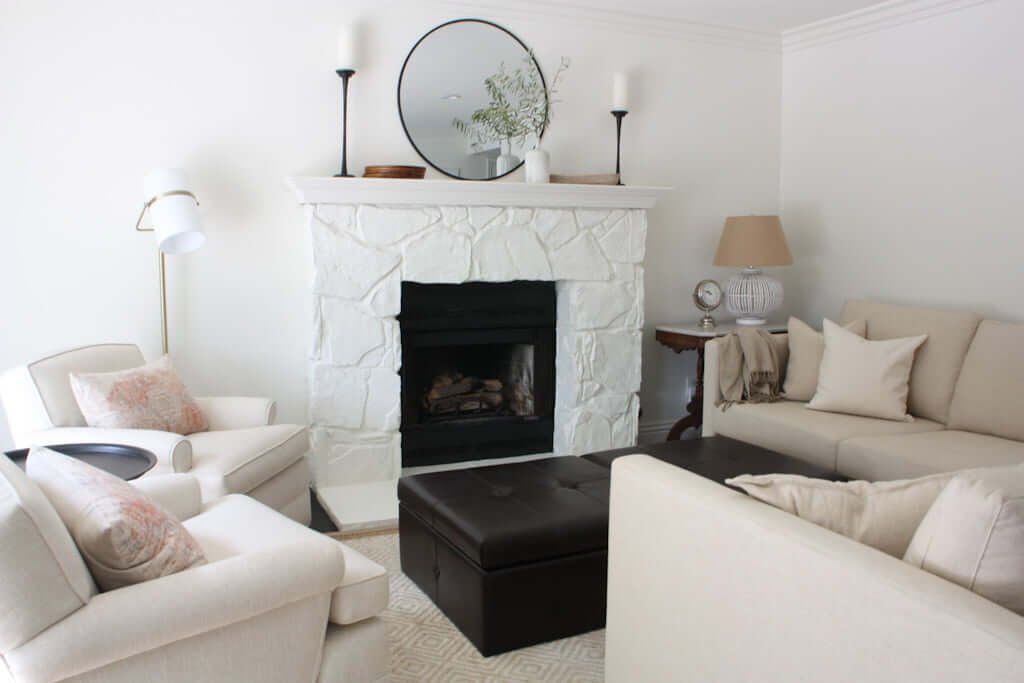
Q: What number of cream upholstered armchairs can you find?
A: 2